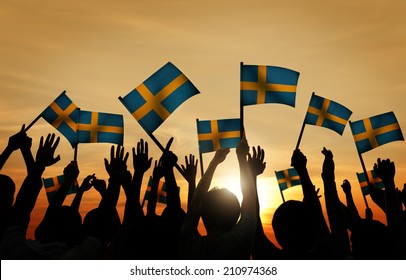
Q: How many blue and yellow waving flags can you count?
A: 11